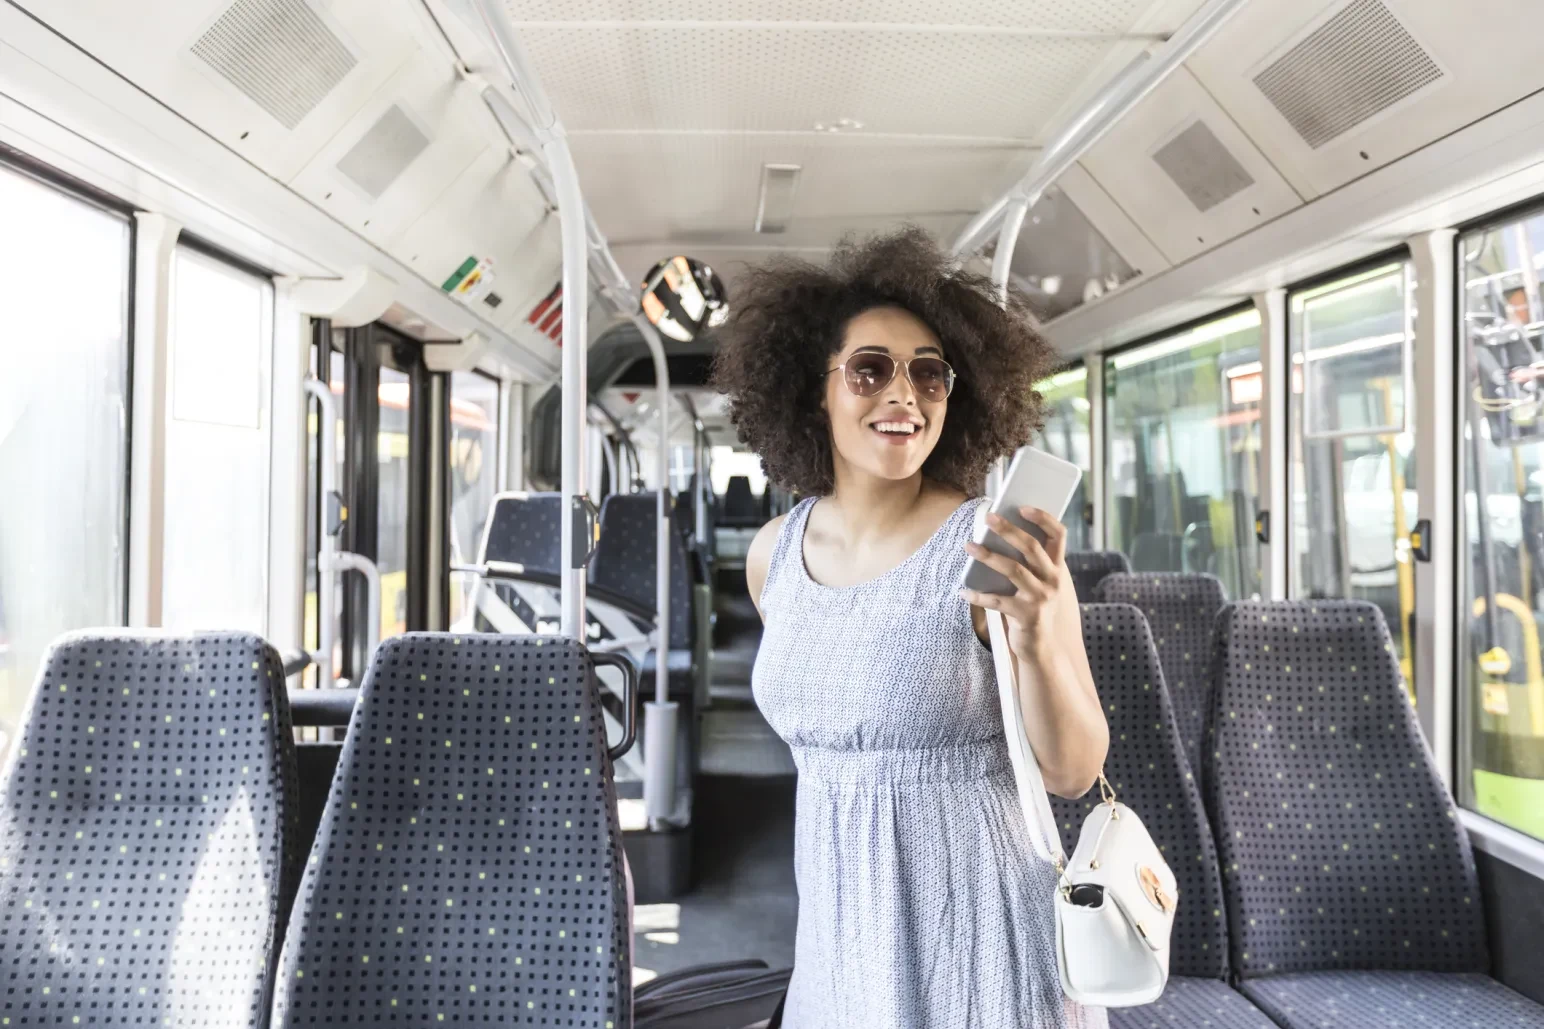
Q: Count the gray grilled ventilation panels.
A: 4